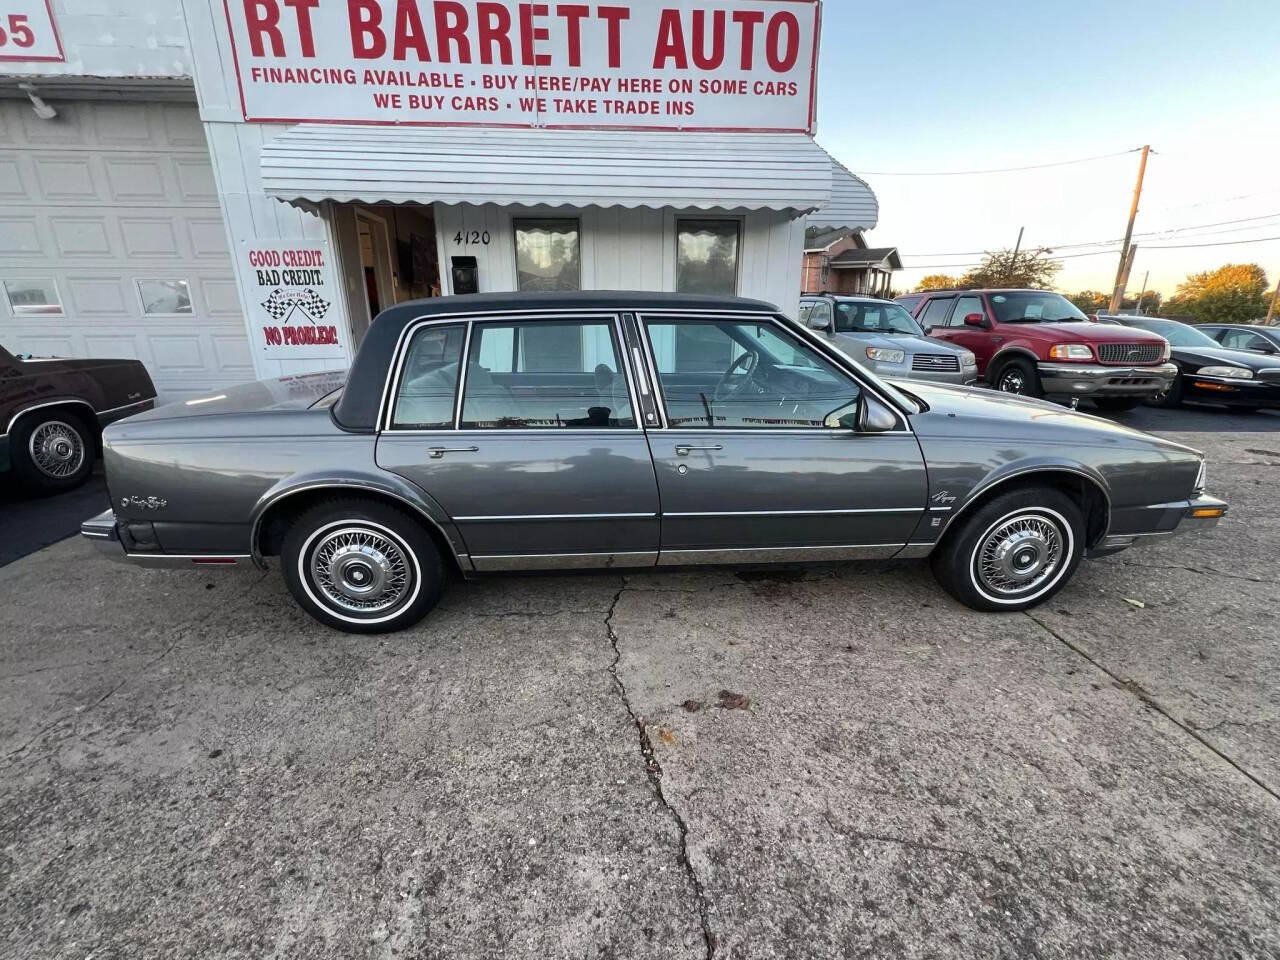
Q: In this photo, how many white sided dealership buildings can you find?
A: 1